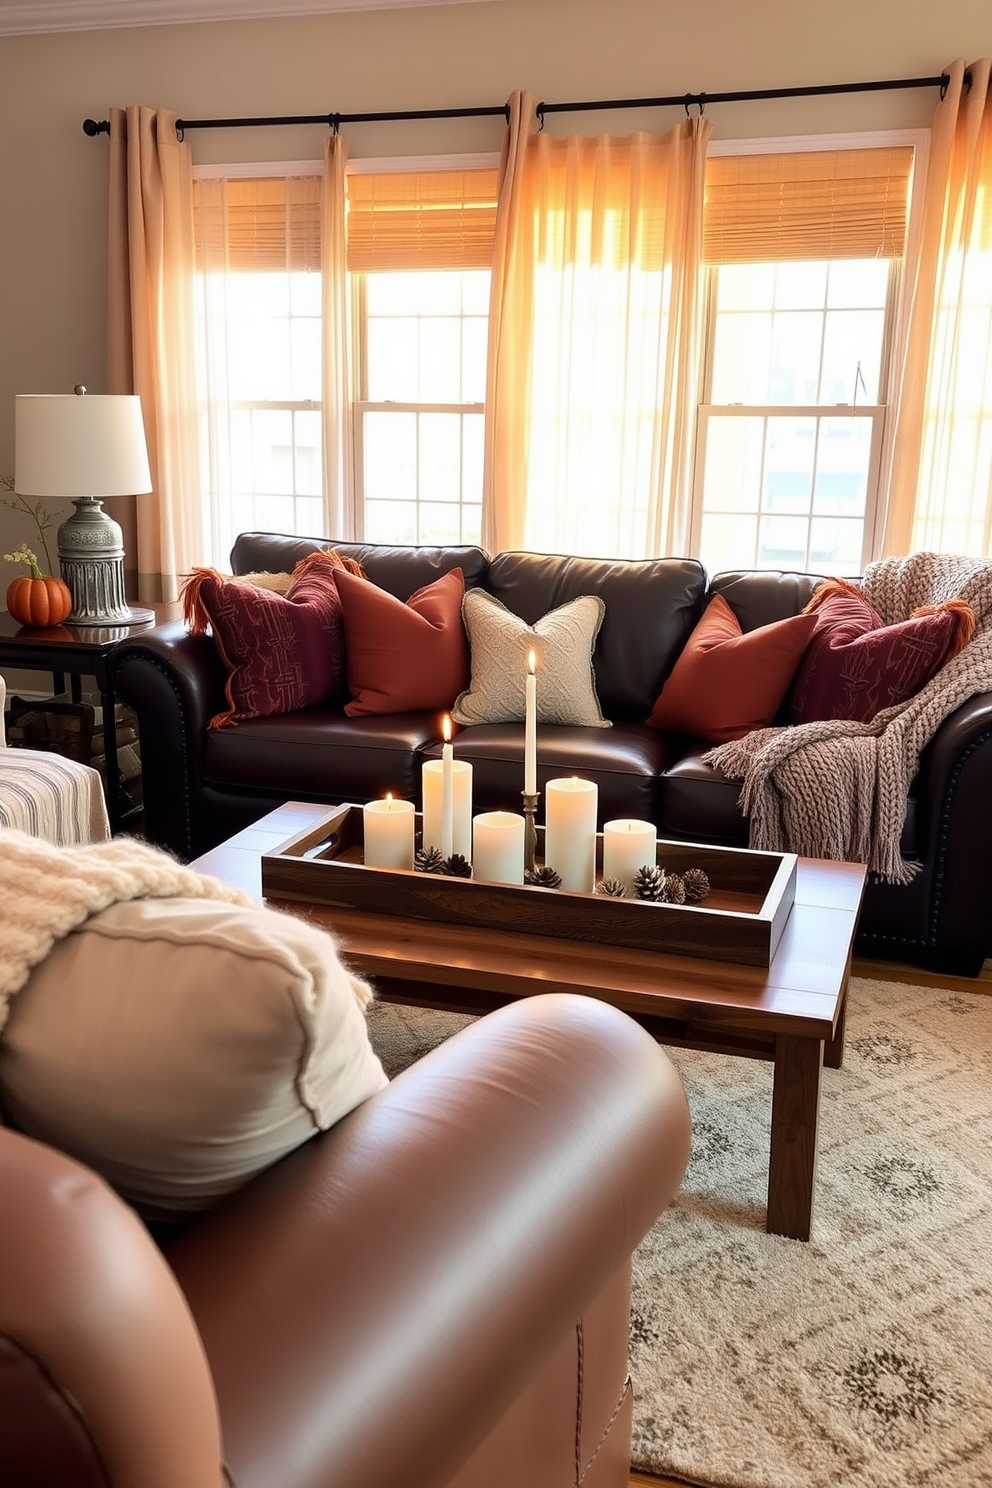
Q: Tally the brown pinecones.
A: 7